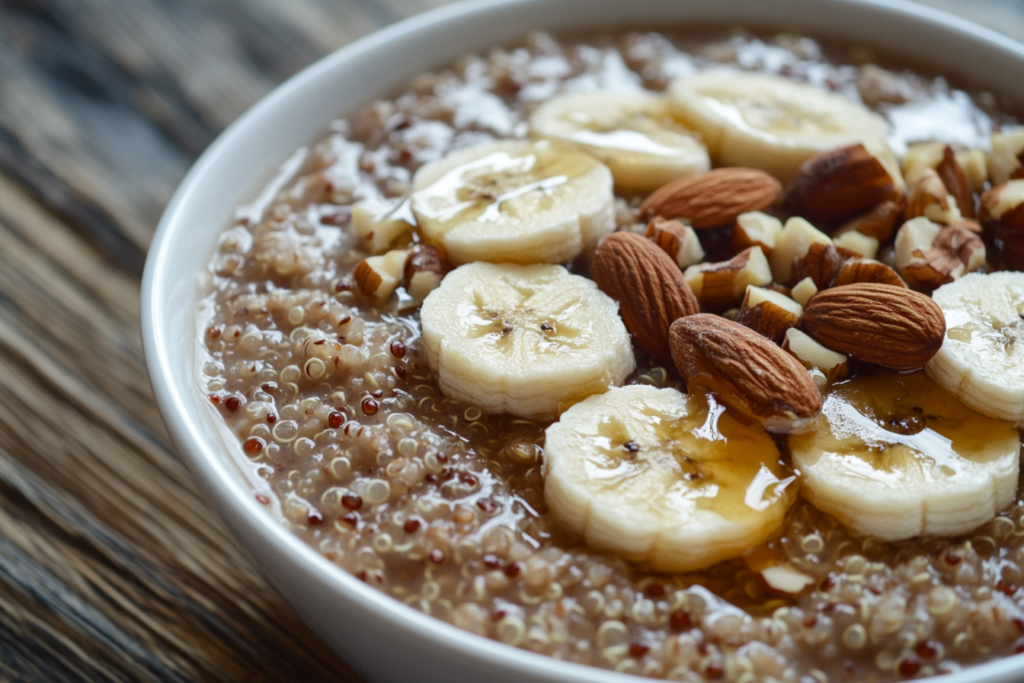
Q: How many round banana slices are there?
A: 7